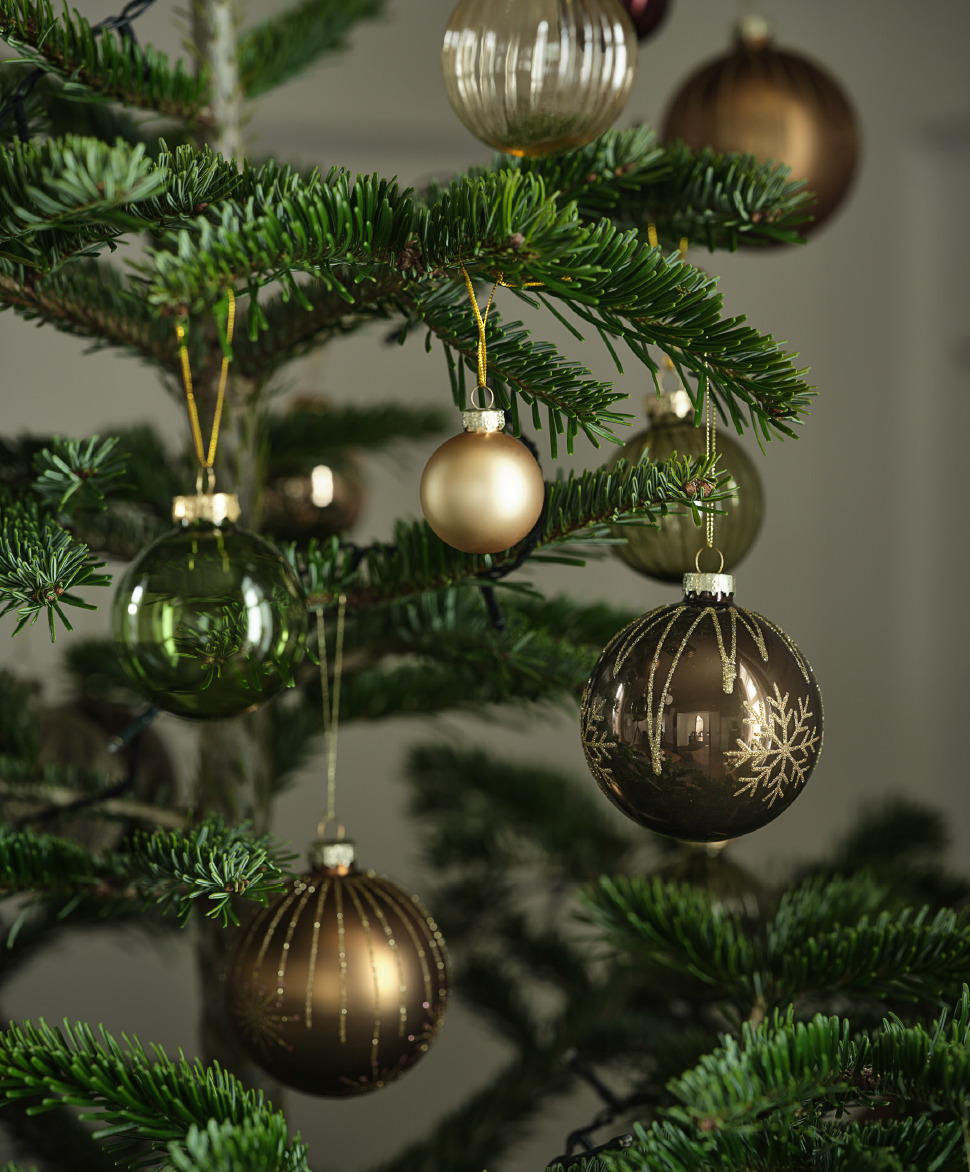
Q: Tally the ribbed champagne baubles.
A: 1